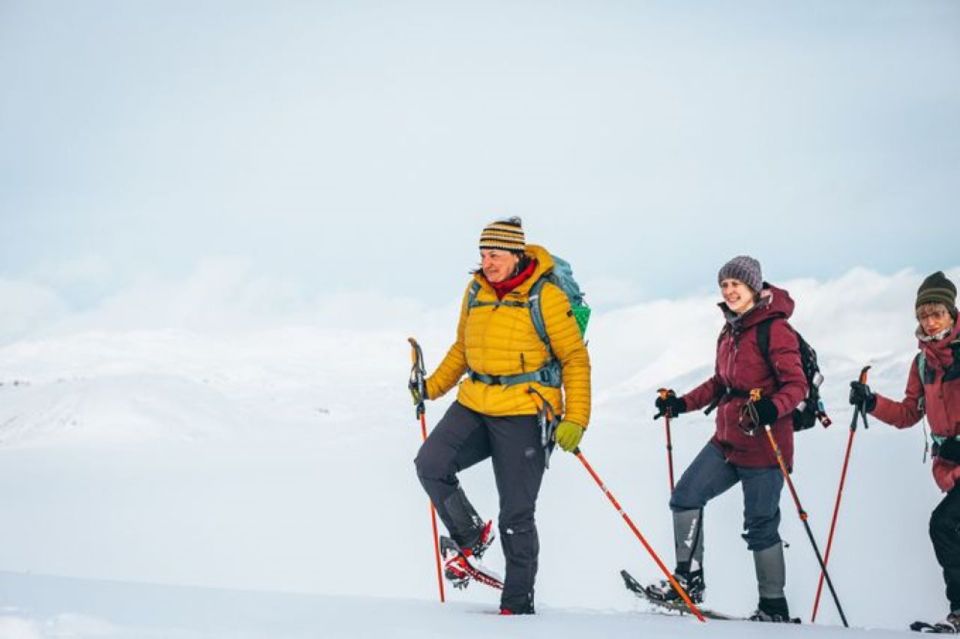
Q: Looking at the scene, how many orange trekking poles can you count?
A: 5